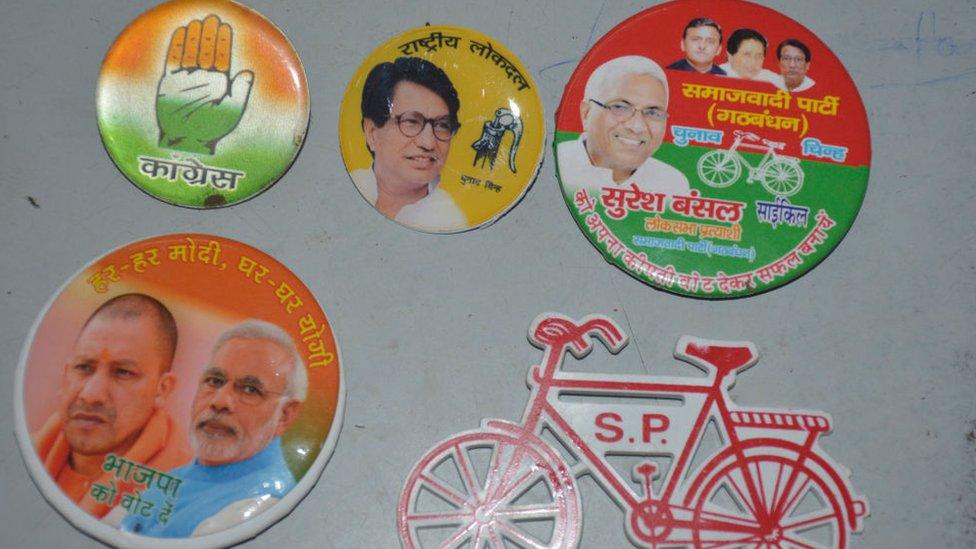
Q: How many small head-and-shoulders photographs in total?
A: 3